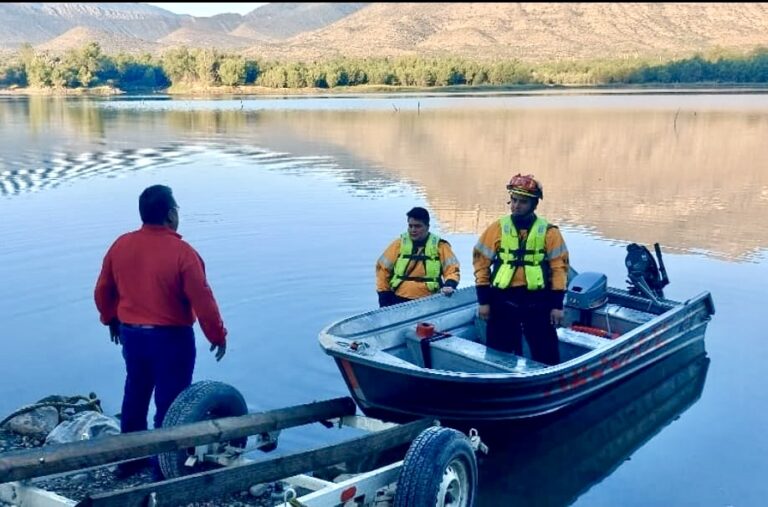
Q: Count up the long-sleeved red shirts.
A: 1